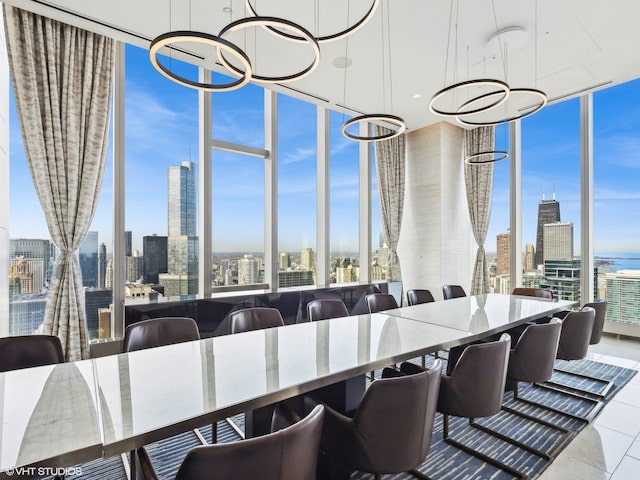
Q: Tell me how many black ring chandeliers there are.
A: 7